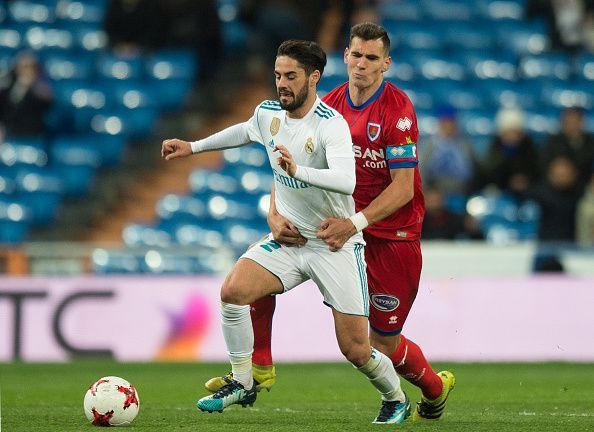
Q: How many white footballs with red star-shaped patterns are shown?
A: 1